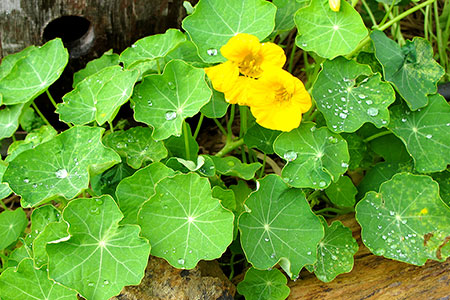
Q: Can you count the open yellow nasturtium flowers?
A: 2